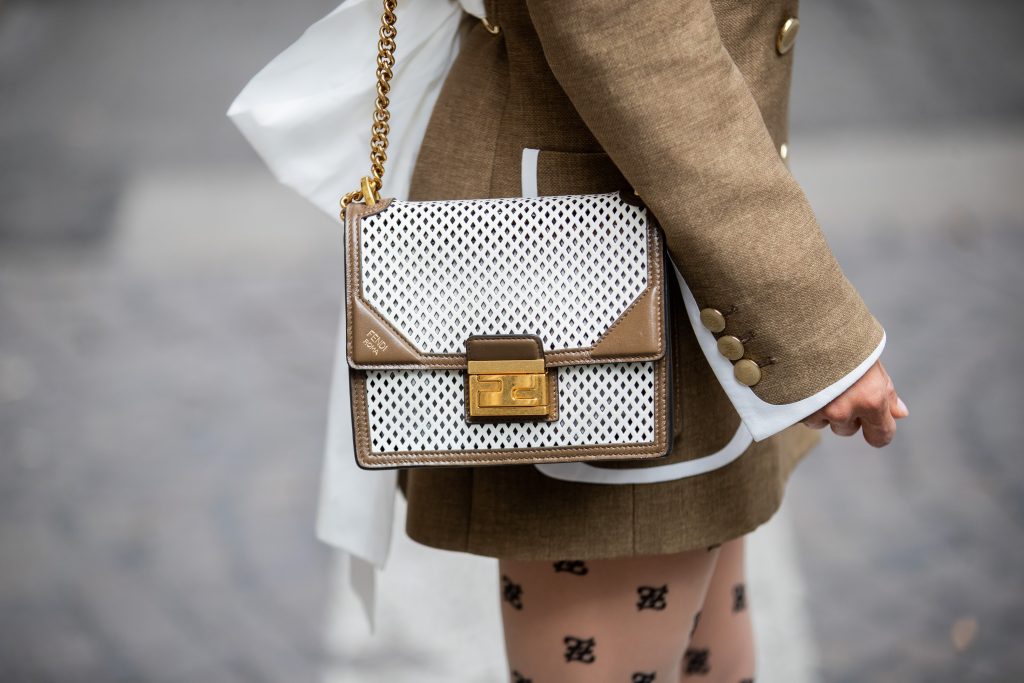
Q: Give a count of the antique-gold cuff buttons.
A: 3